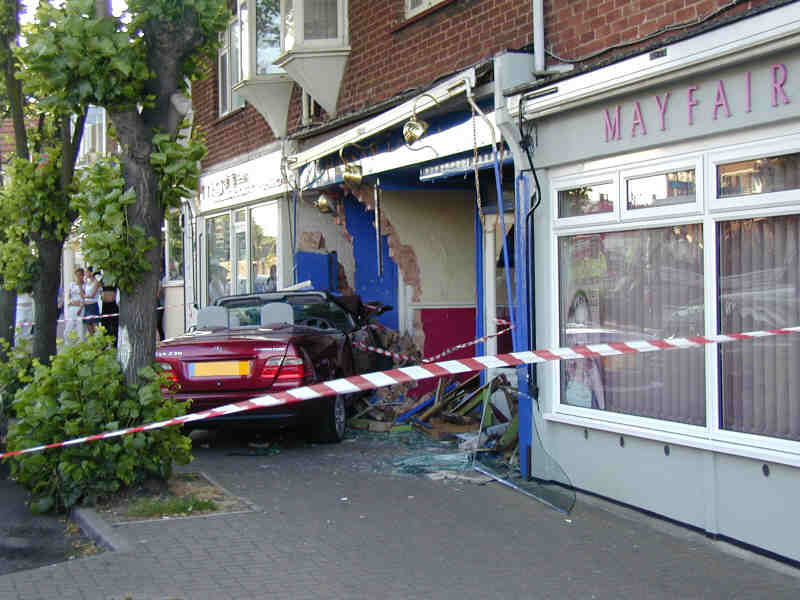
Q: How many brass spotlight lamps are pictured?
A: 3